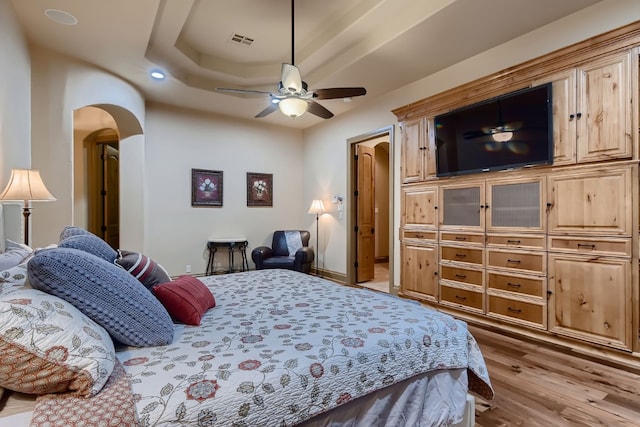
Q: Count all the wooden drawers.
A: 10